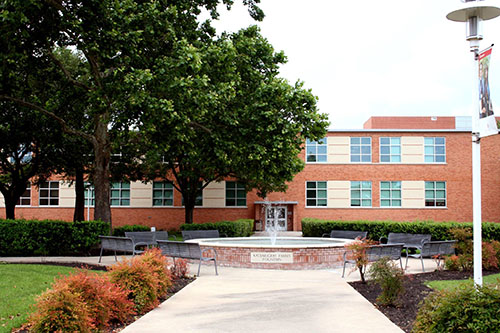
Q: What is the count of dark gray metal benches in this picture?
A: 8